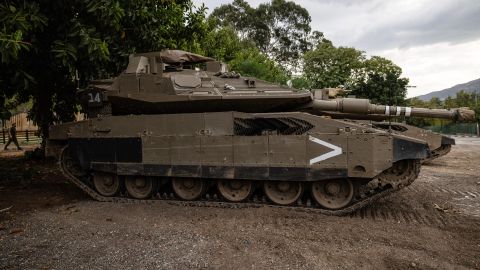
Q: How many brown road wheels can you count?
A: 6